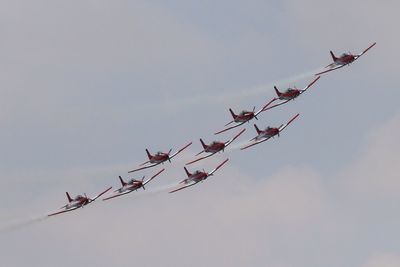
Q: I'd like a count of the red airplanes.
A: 9